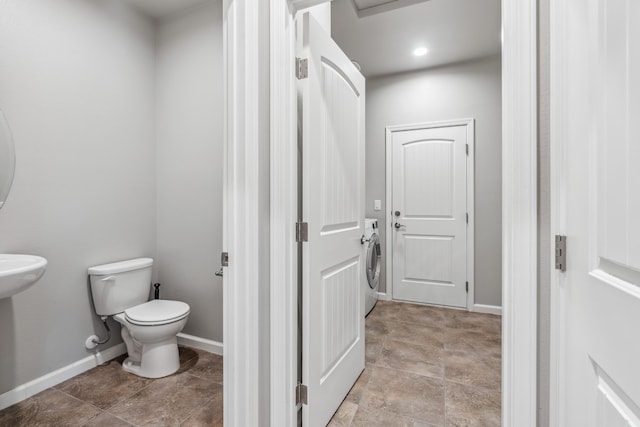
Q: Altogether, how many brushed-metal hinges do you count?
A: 7